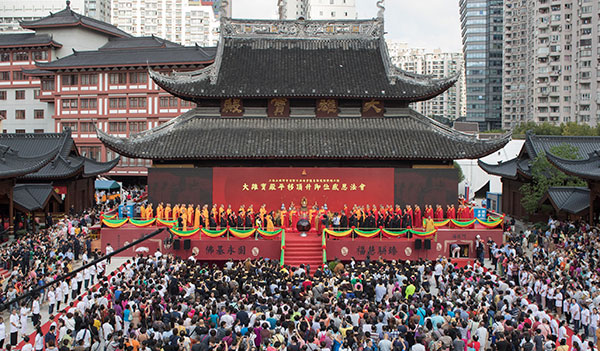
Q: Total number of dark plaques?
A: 4